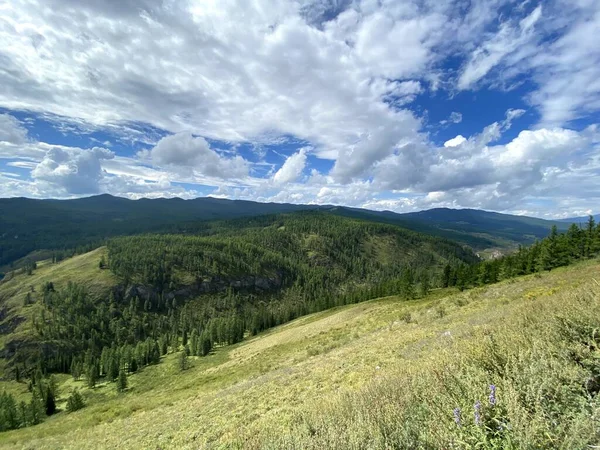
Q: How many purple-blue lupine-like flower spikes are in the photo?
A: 3